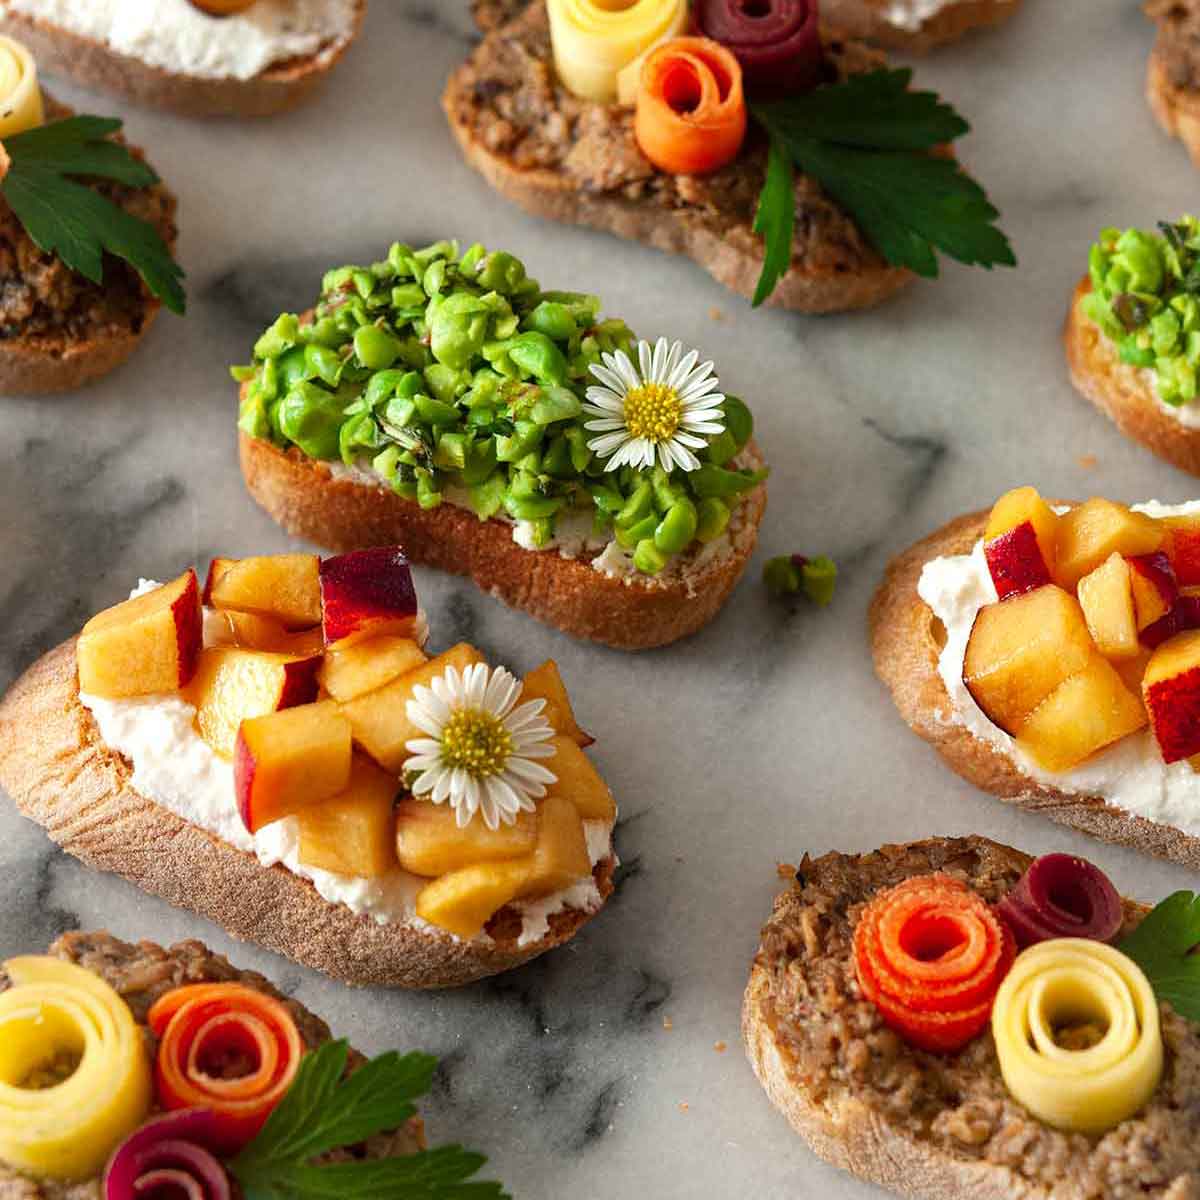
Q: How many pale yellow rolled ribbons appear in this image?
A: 4